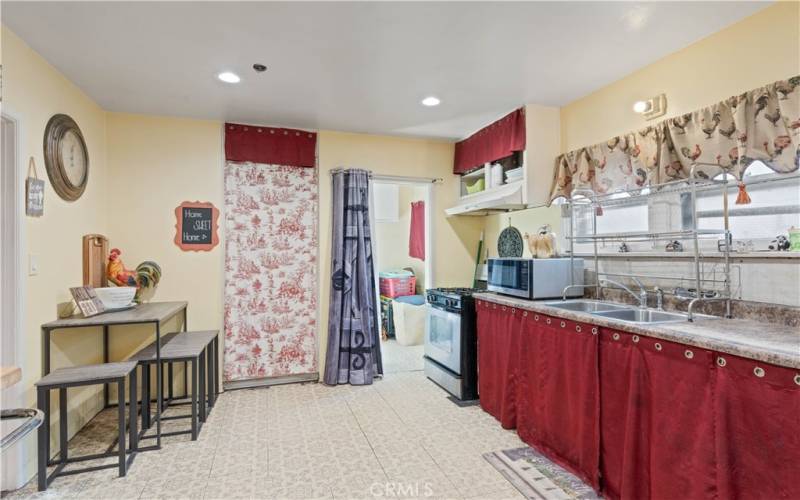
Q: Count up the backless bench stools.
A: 3